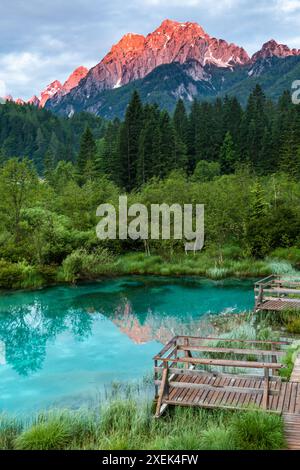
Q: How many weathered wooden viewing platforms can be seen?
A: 2